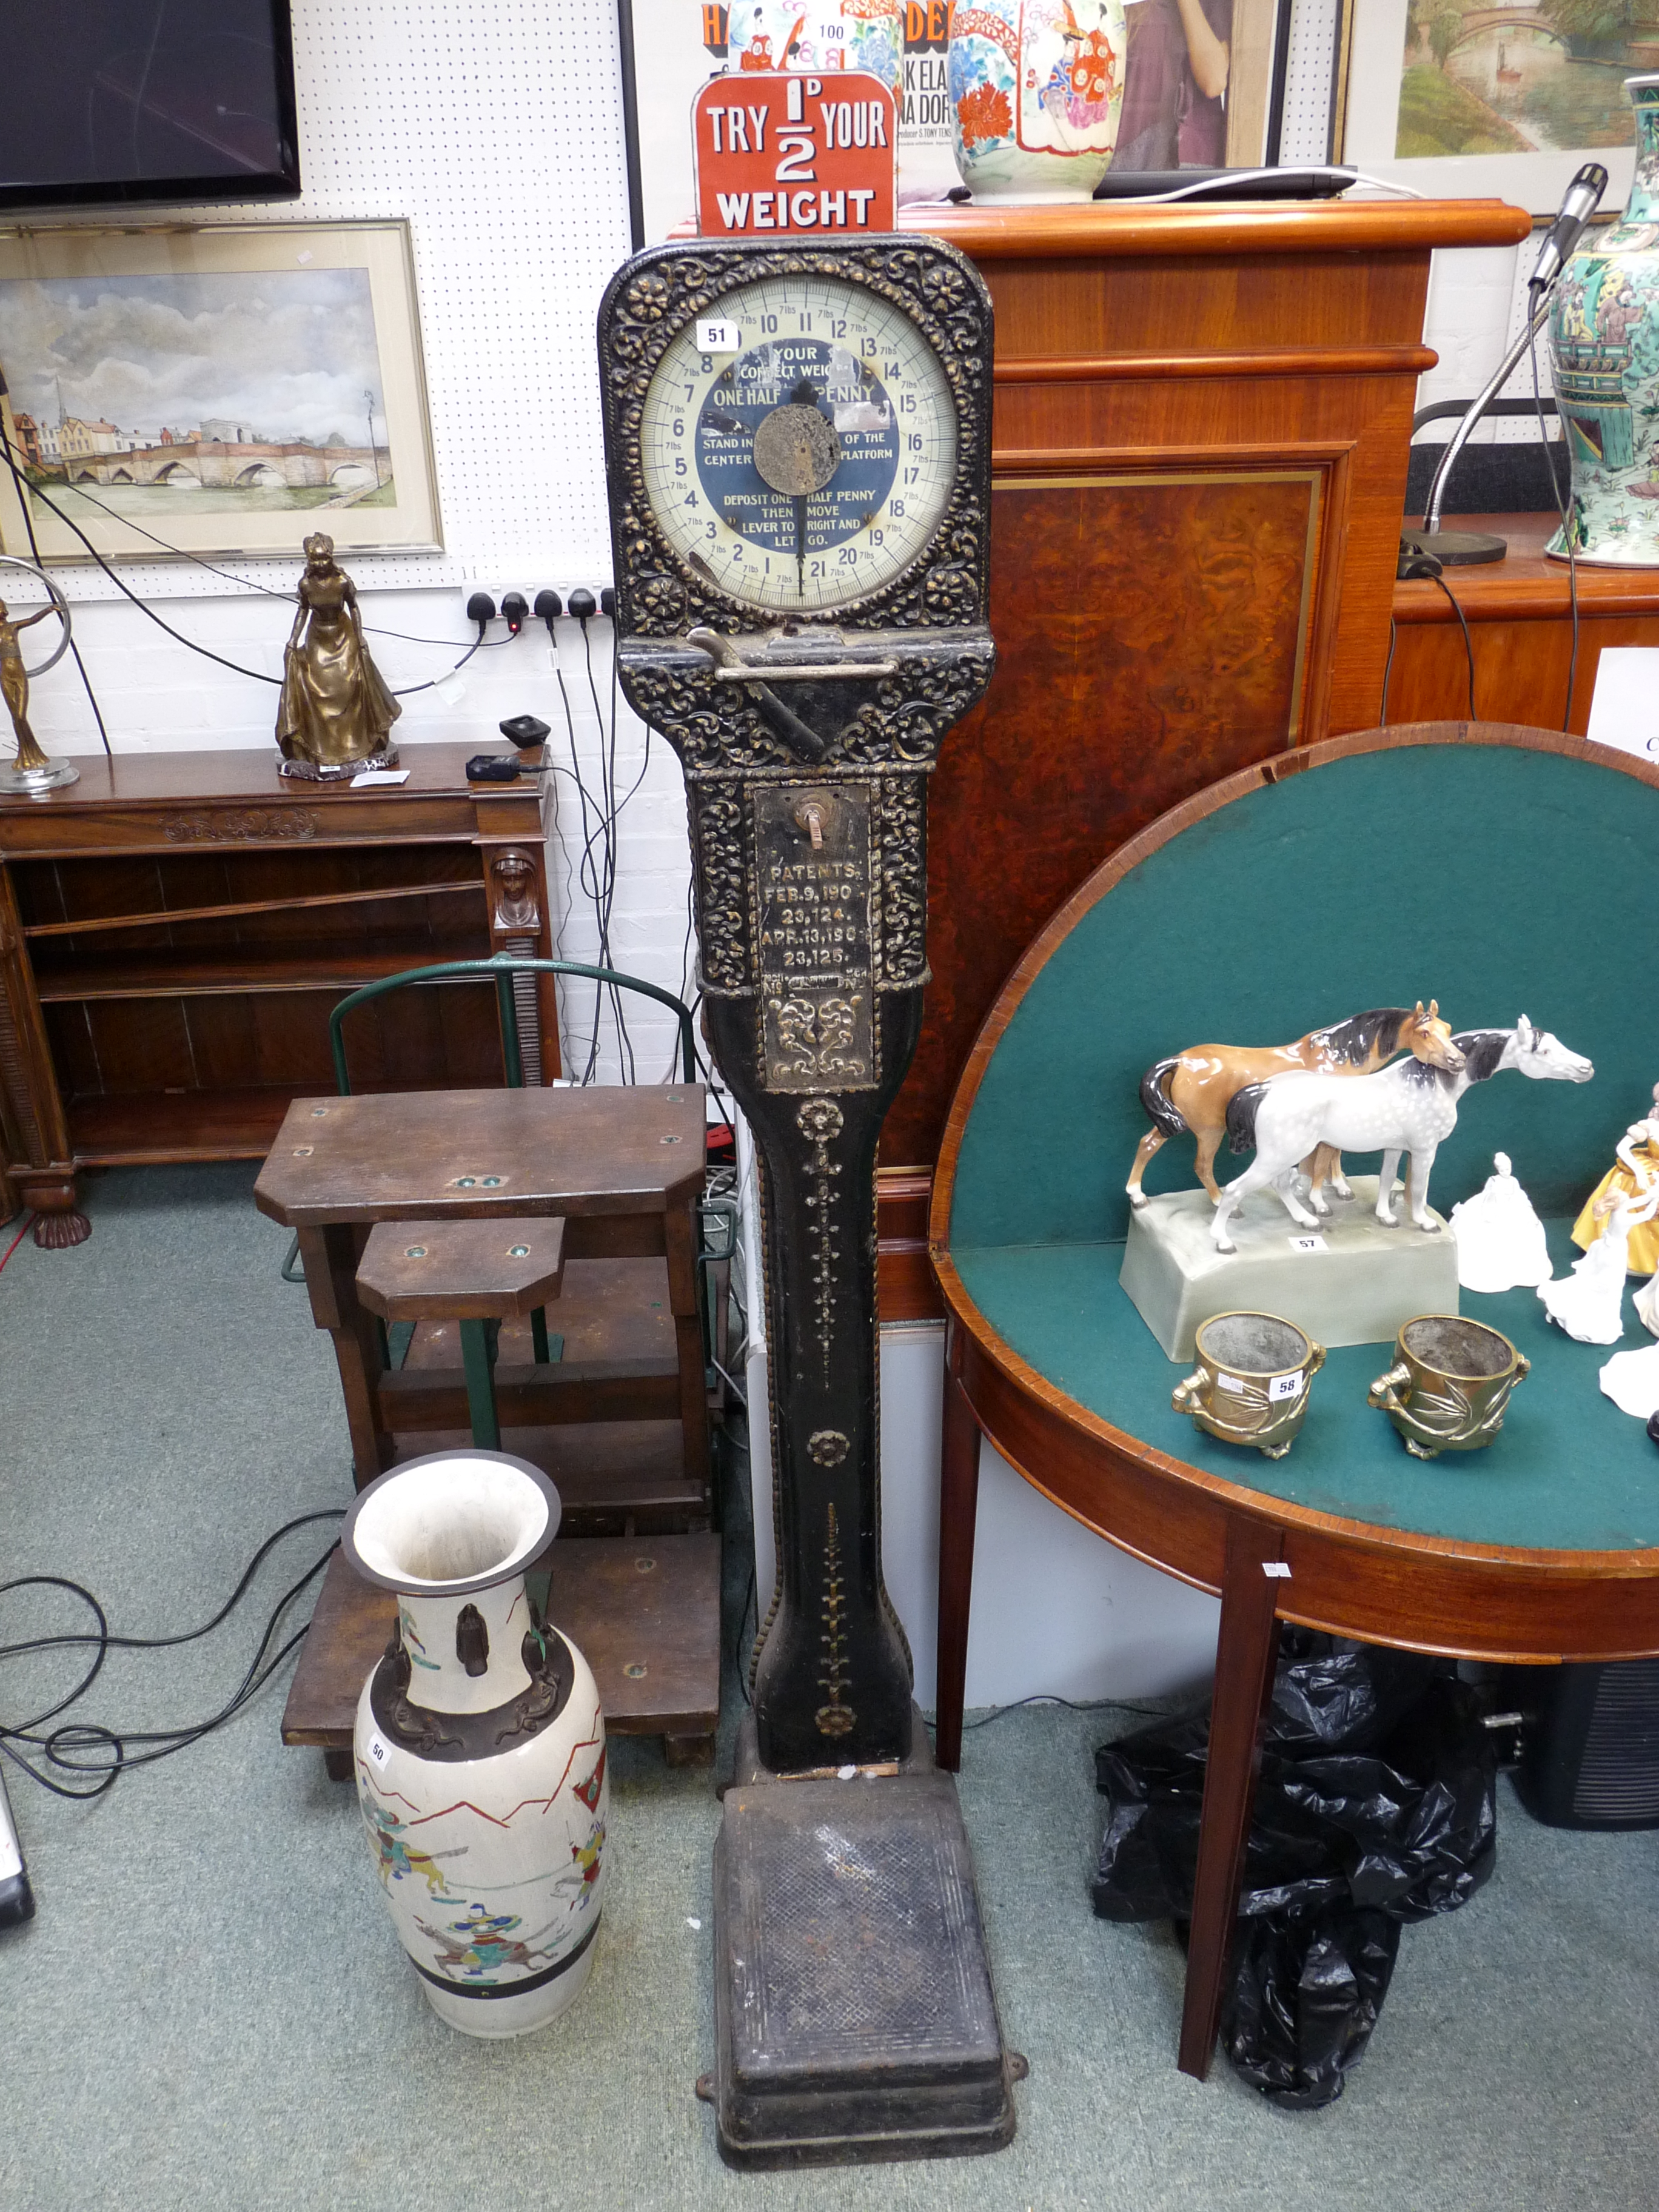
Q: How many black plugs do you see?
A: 5